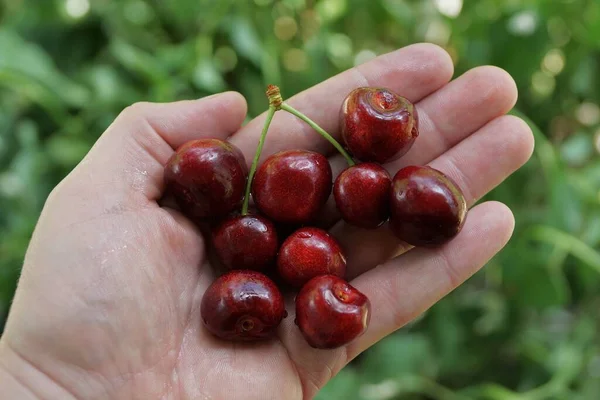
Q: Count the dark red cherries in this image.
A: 9